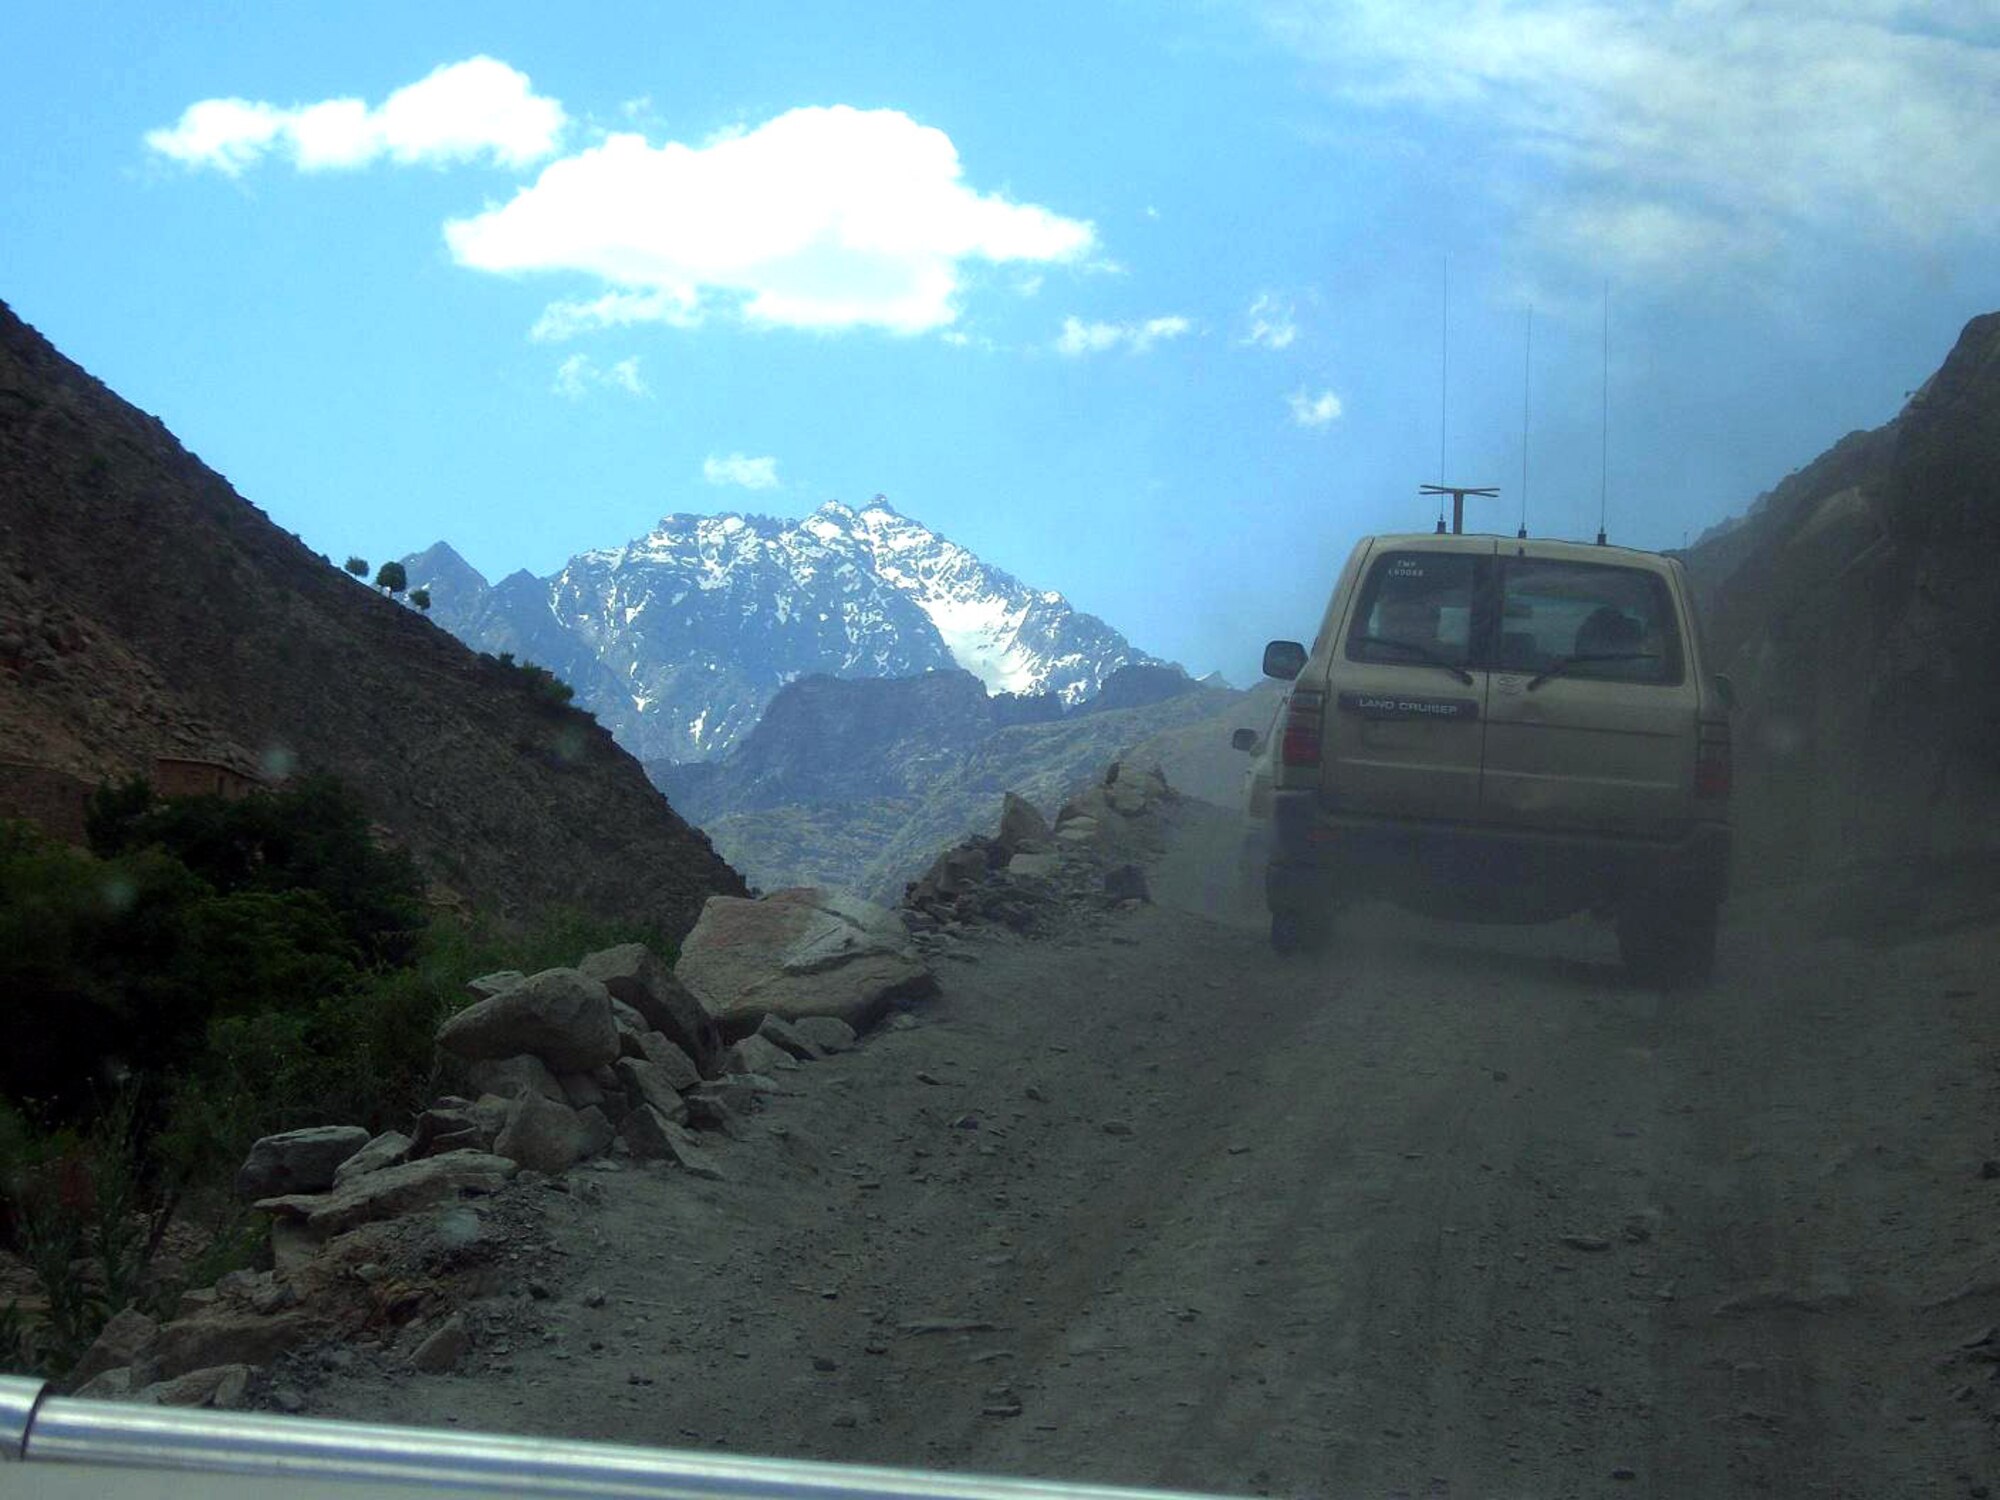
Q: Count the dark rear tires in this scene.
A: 2